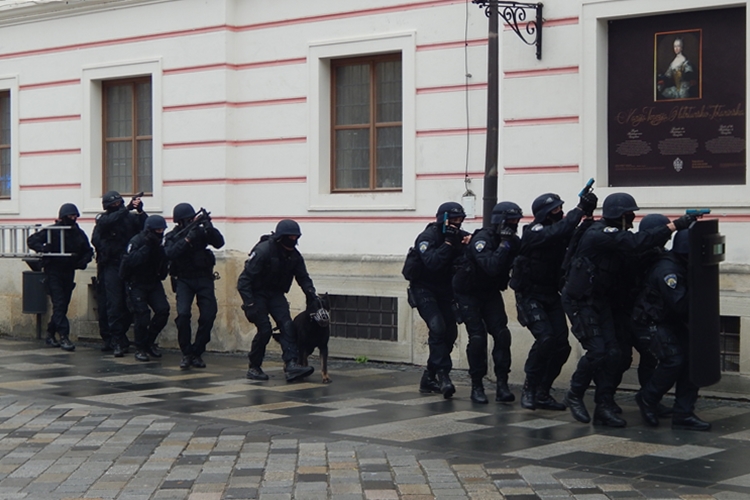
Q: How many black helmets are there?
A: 11